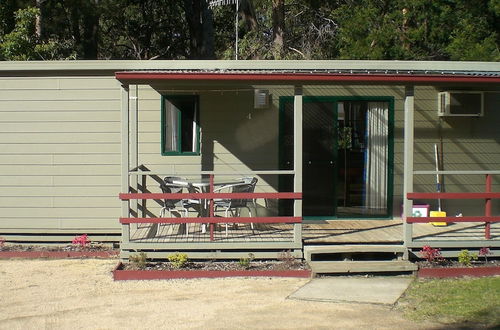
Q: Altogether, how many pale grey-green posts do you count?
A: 3